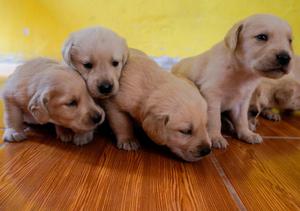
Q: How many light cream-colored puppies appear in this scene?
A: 5